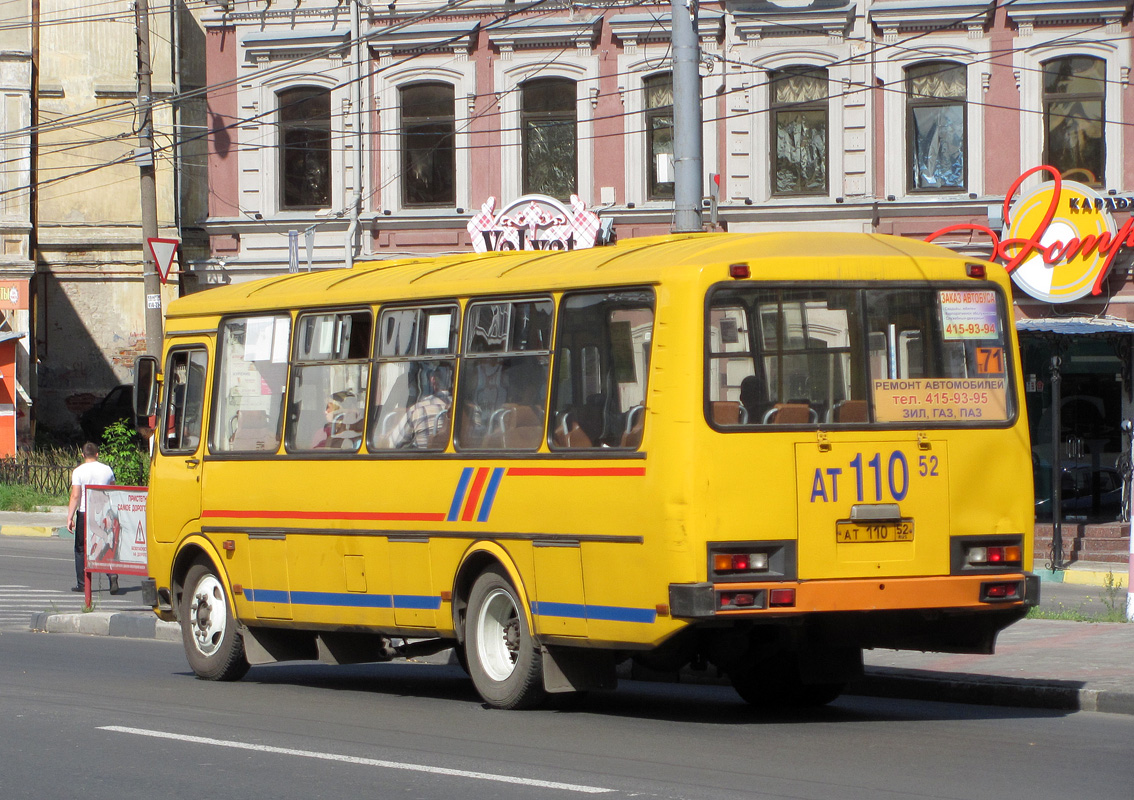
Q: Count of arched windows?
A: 7